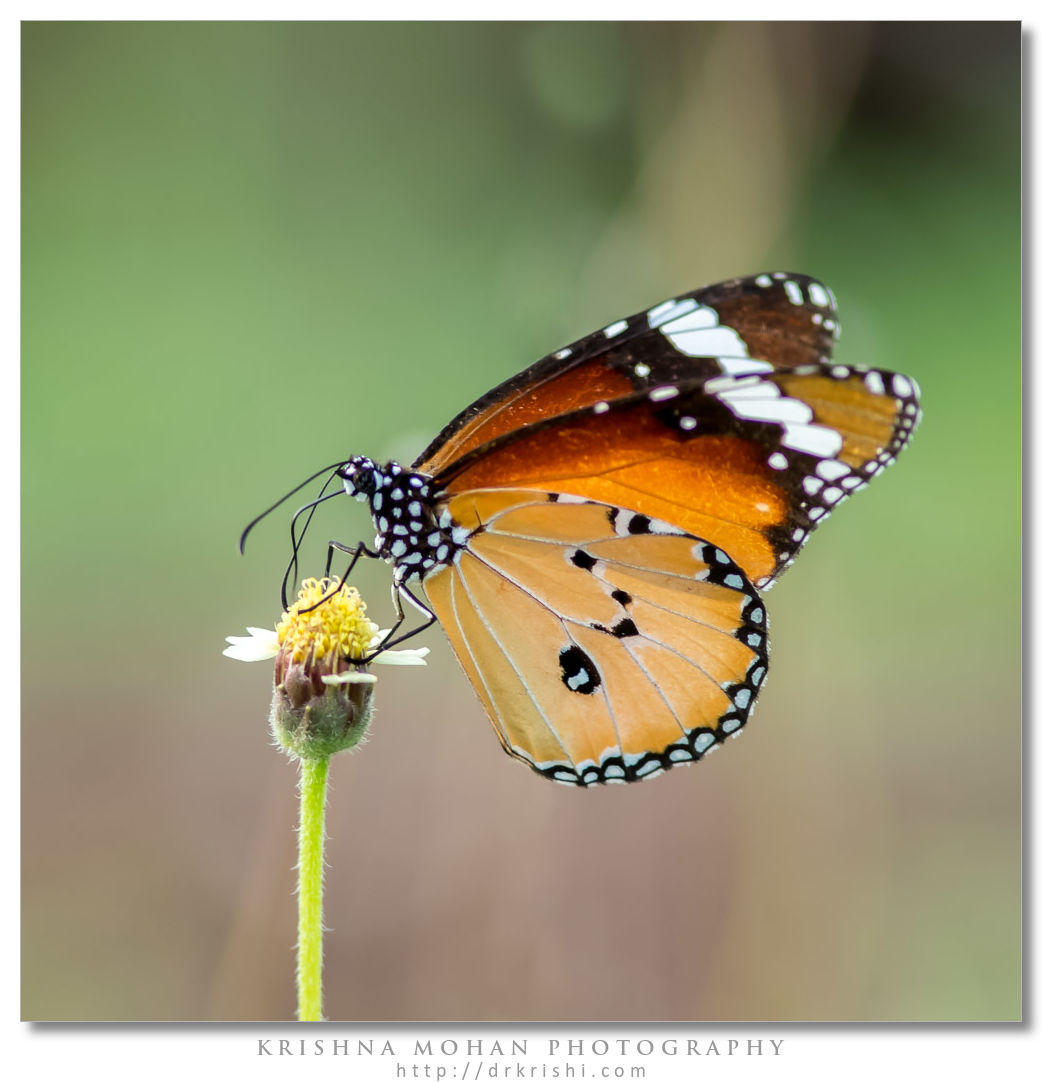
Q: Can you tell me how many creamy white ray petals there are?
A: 4